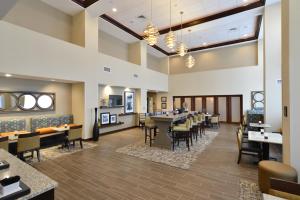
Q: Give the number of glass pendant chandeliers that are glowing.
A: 4